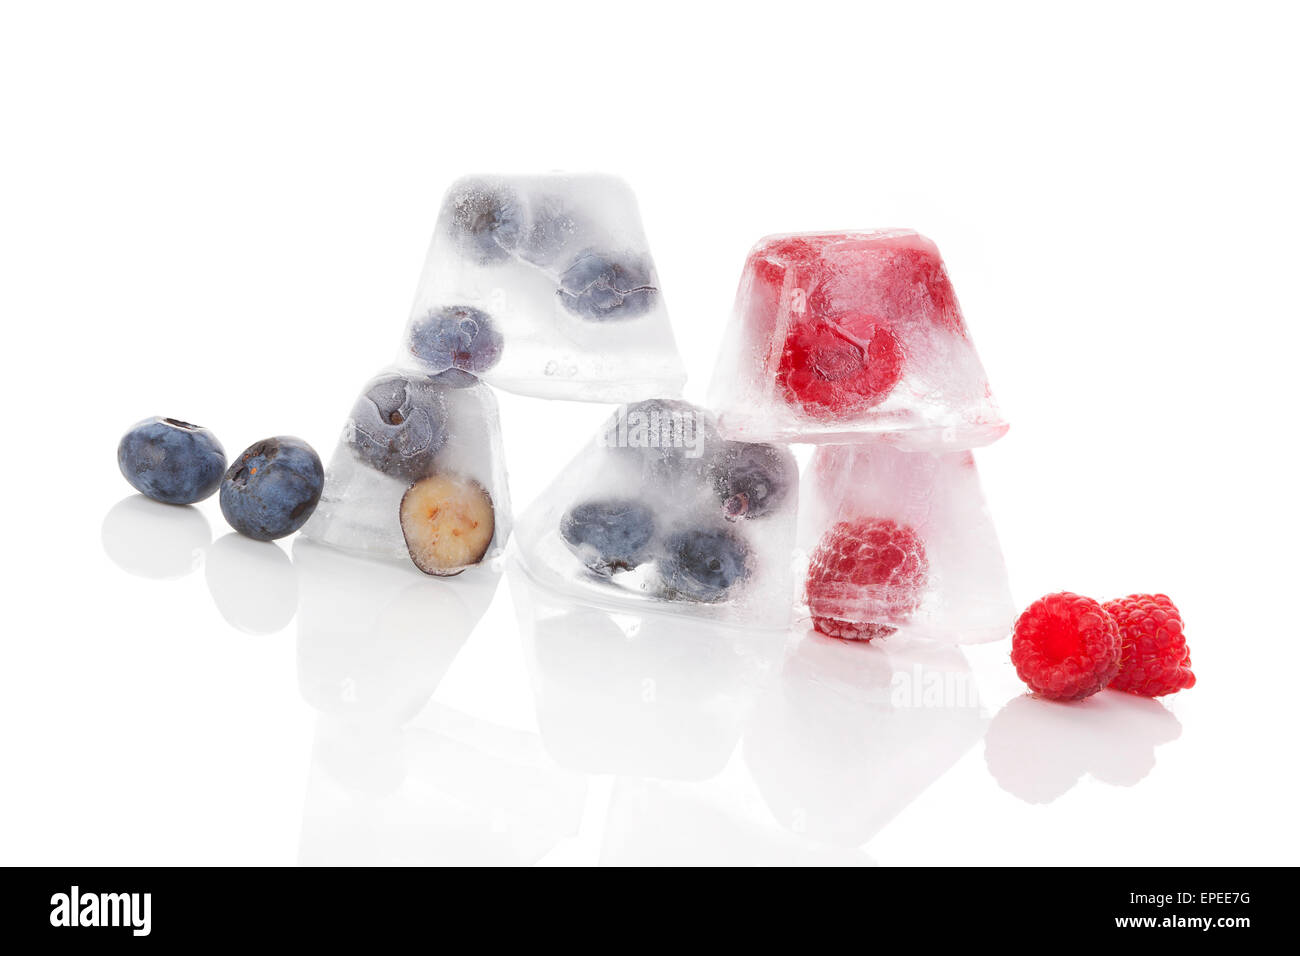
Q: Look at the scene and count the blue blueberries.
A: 11